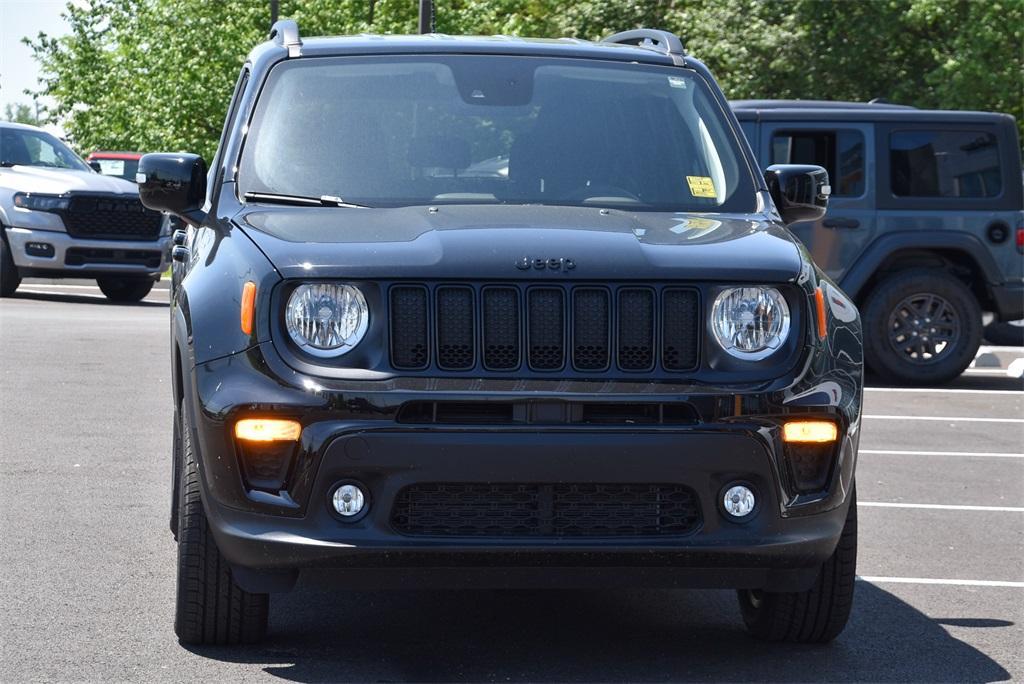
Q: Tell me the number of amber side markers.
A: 2